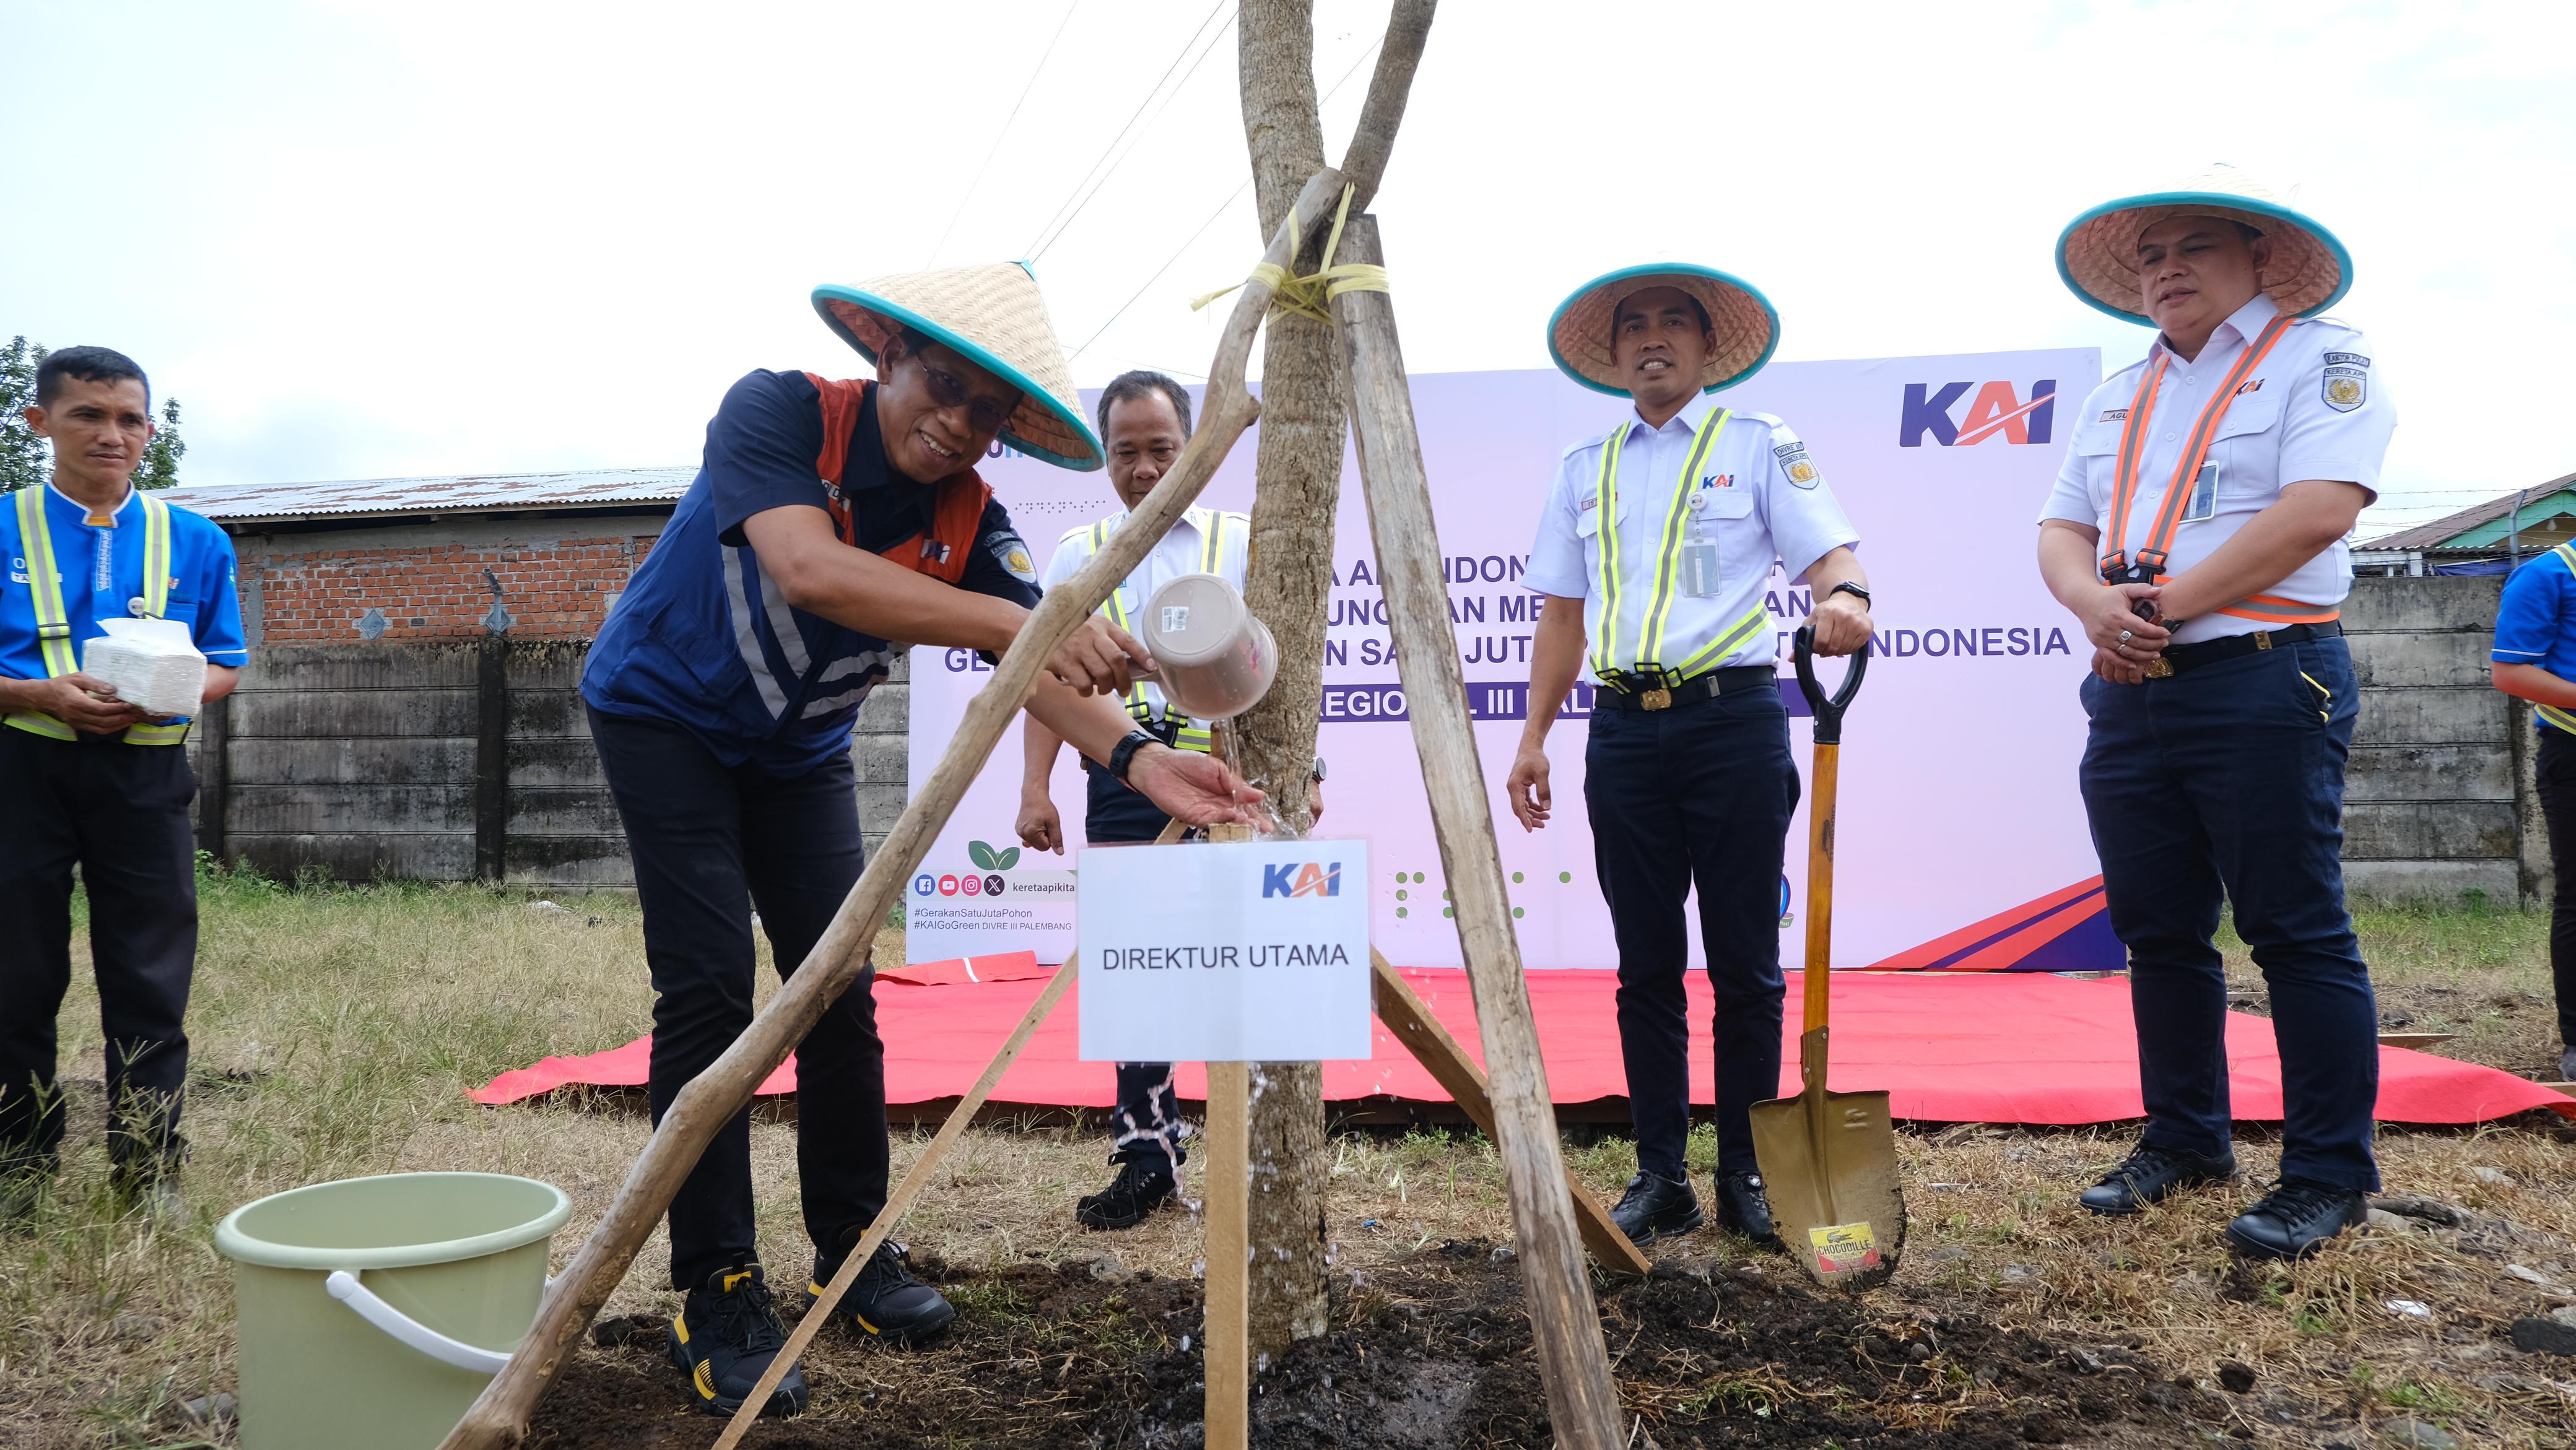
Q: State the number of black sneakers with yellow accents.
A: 2